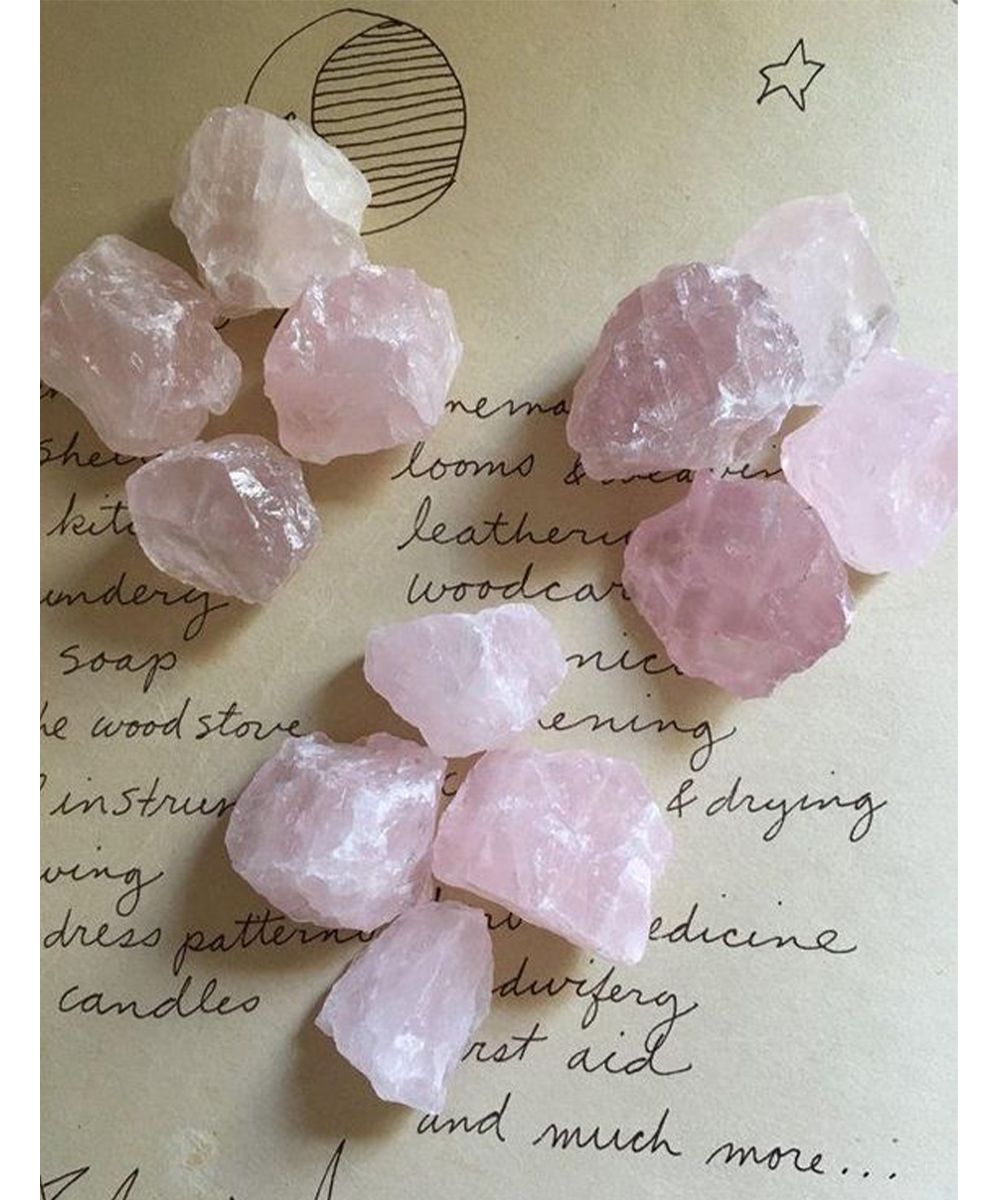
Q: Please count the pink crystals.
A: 12